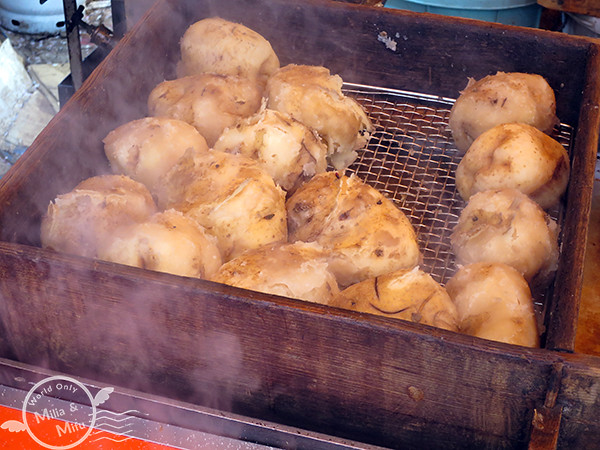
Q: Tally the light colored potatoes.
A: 15